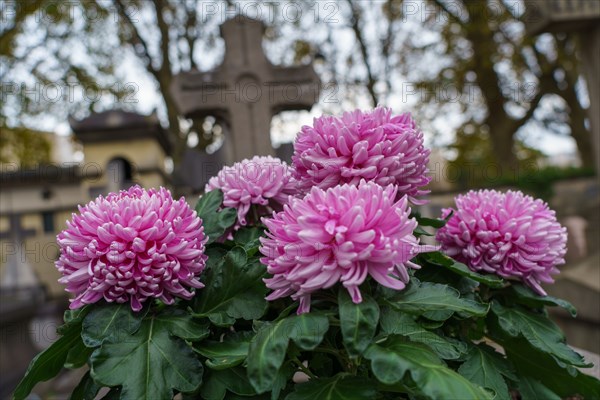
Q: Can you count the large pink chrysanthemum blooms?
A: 5